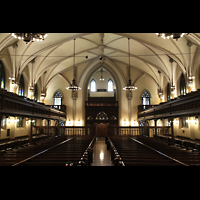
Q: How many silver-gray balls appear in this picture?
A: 0